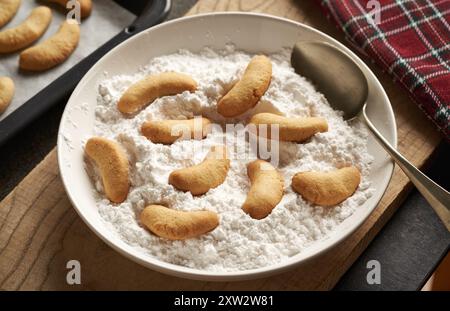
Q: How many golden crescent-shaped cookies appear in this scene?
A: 14